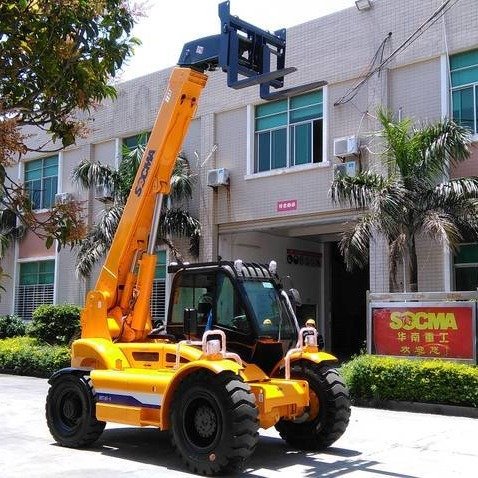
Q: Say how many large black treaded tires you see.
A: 3